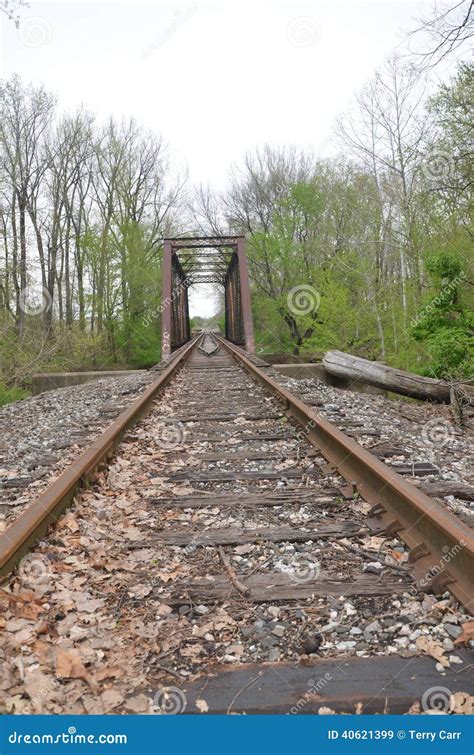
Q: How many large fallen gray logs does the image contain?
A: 1